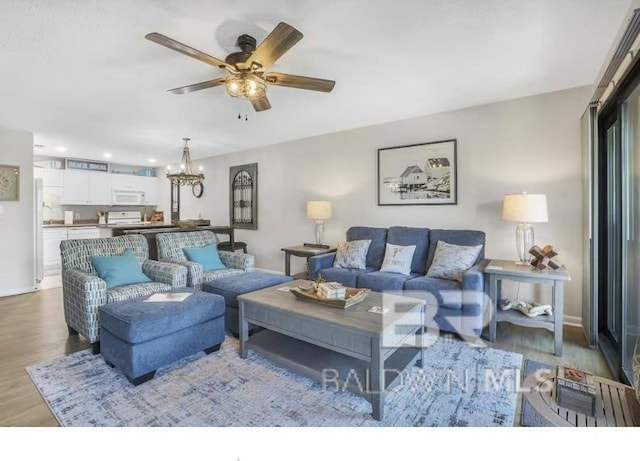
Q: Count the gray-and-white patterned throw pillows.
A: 2